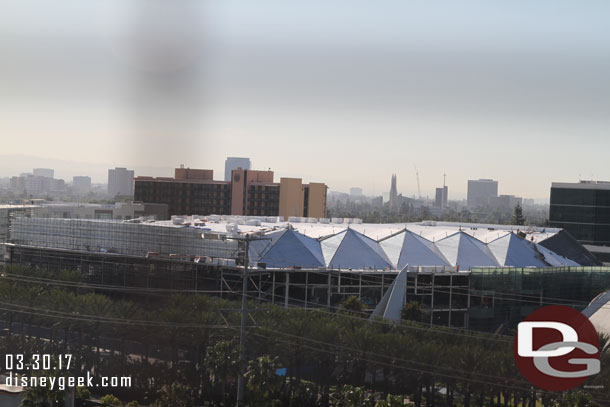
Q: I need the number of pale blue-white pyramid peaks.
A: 5